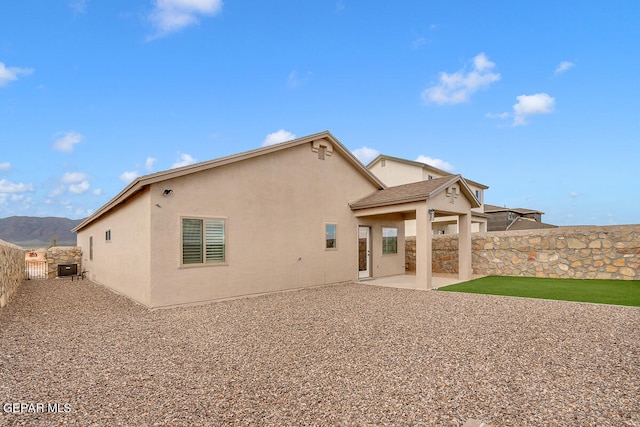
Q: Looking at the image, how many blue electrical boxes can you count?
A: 0